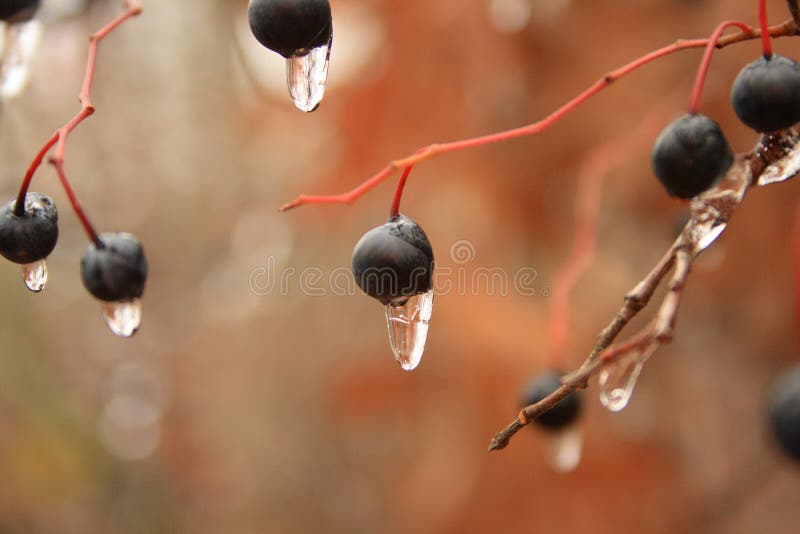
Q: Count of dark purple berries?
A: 9